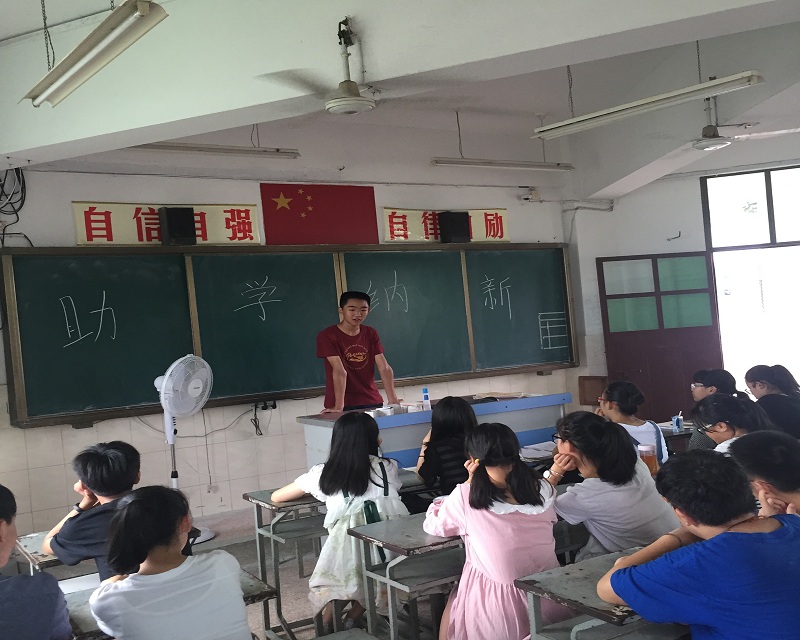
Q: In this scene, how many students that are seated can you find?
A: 13